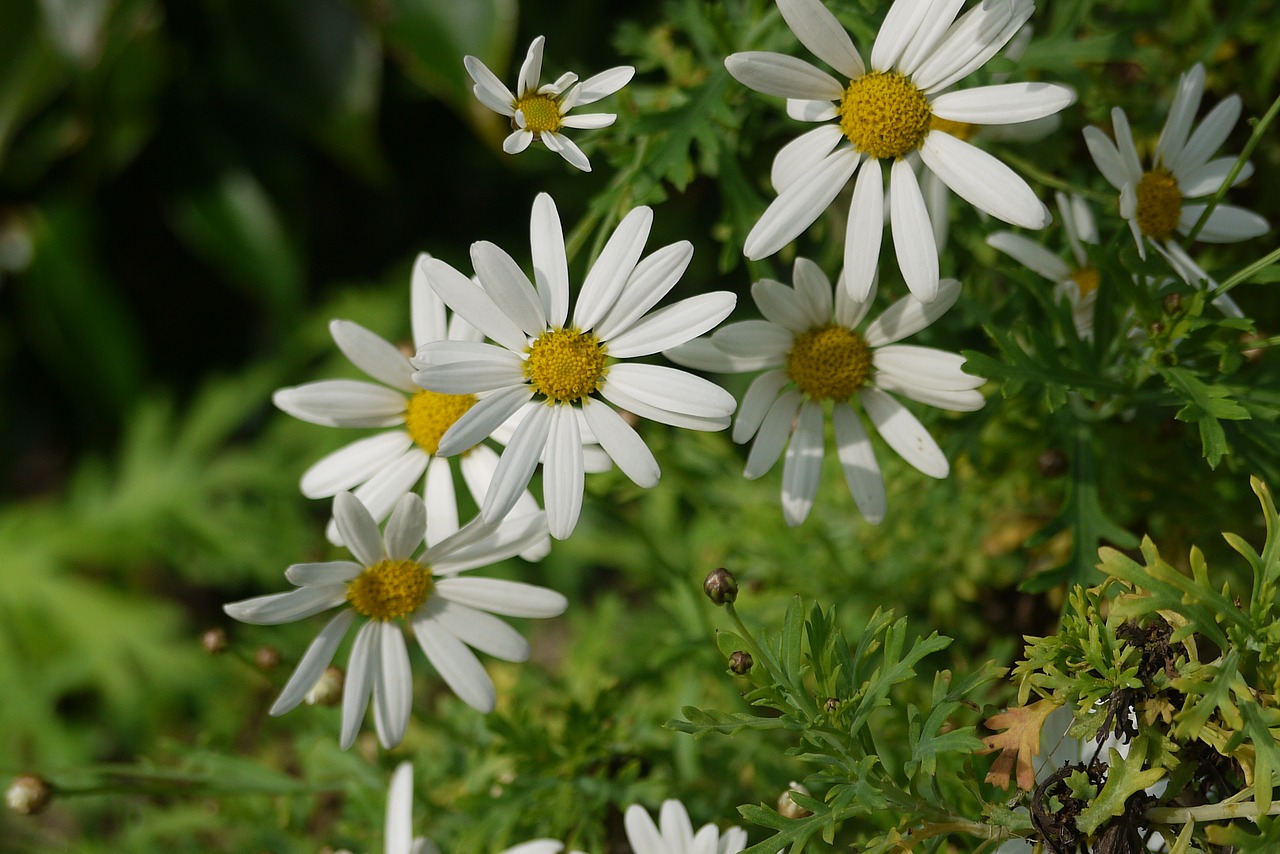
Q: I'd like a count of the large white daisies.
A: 5